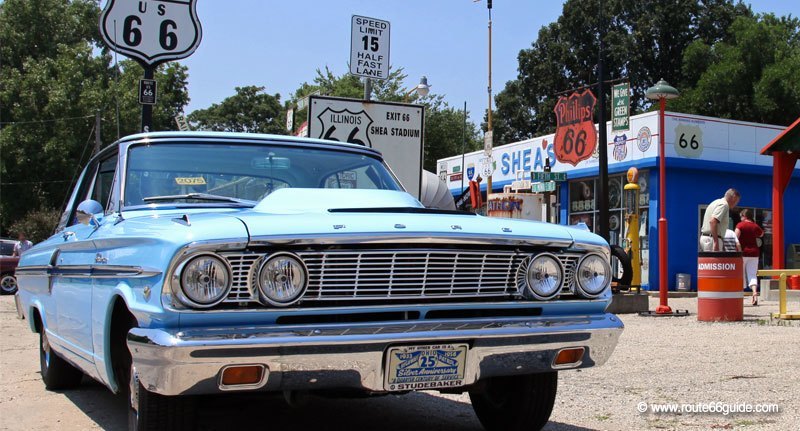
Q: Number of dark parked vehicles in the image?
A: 1